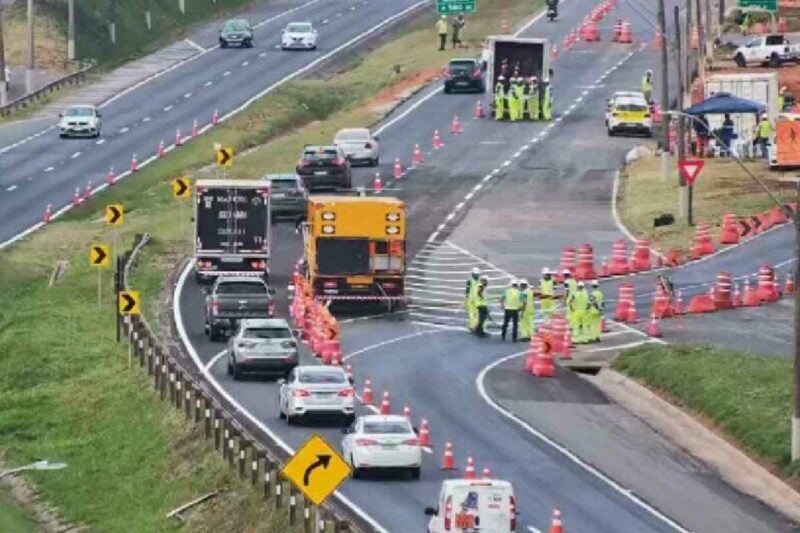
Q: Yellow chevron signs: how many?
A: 5